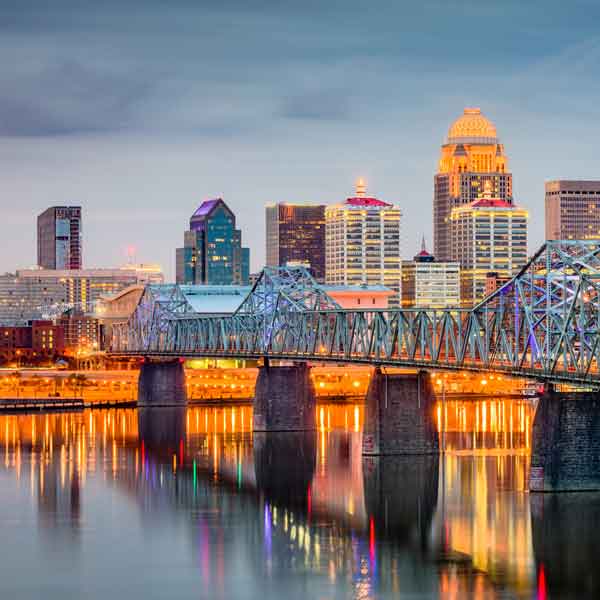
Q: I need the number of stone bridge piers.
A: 4